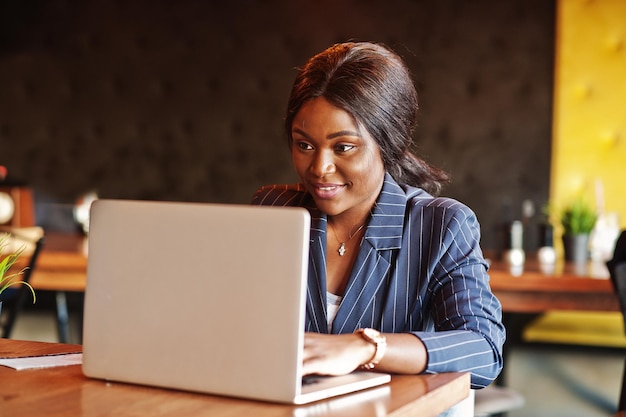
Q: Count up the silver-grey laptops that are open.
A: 1